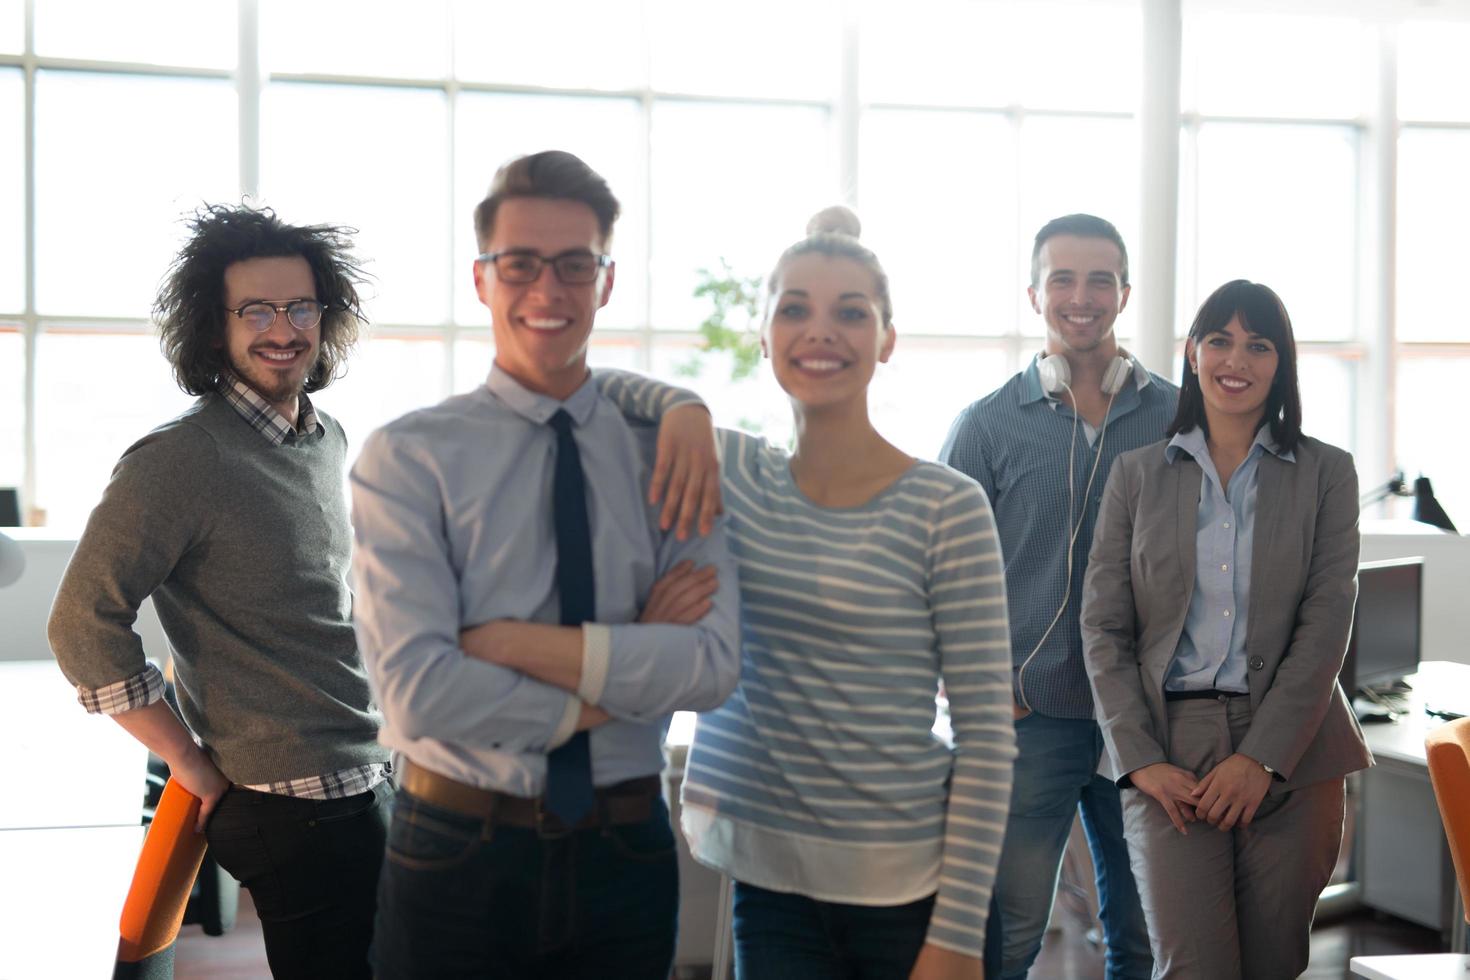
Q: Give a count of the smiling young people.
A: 5